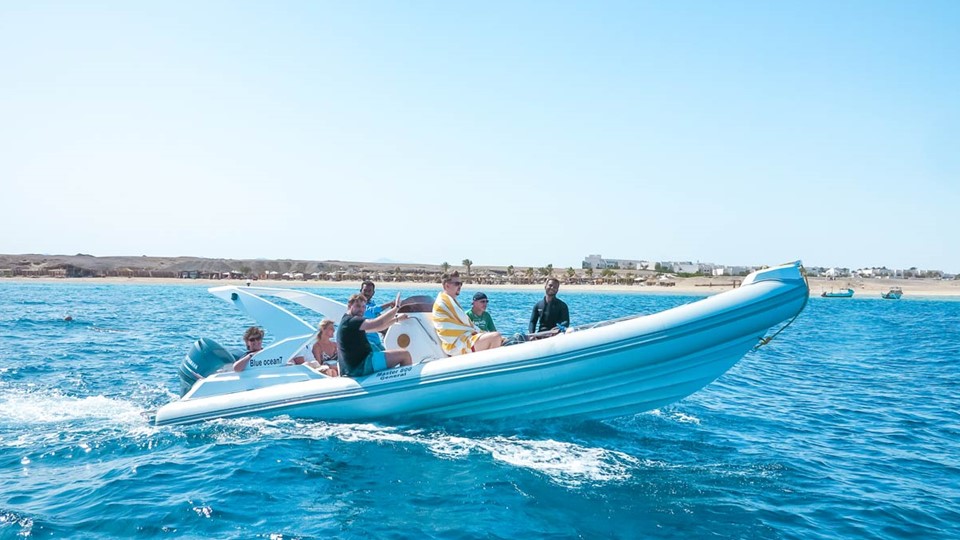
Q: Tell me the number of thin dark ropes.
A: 1